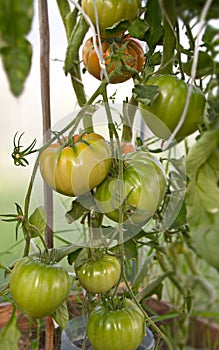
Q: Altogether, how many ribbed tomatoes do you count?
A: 8